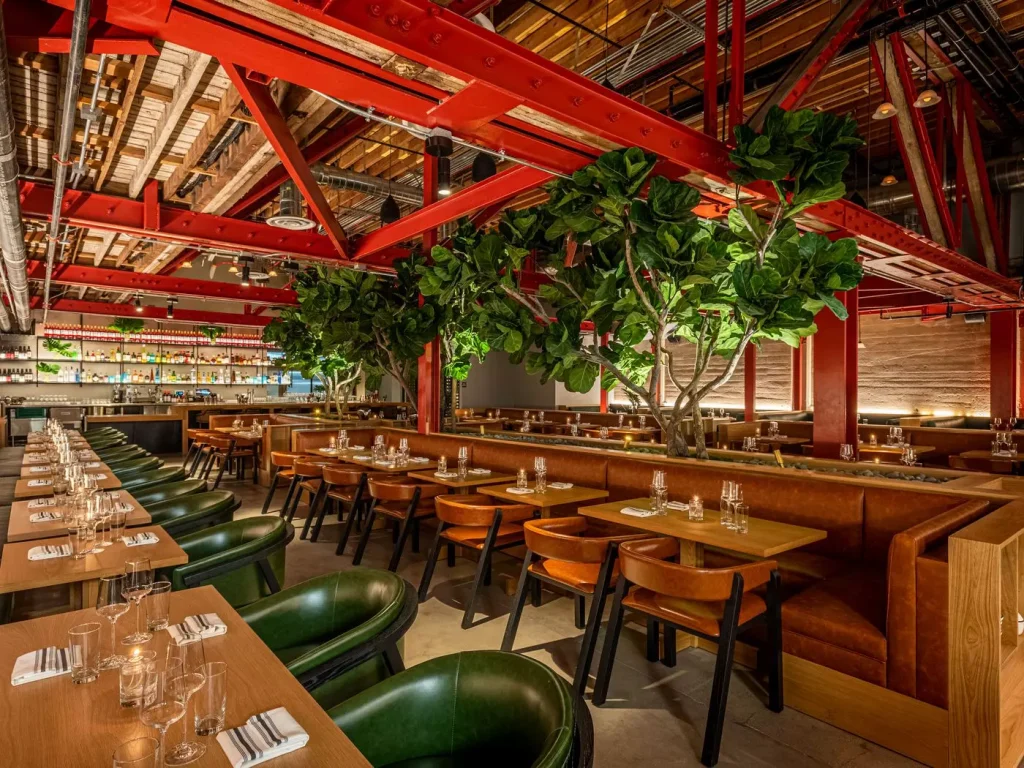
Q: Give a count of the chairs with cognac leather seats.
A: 10